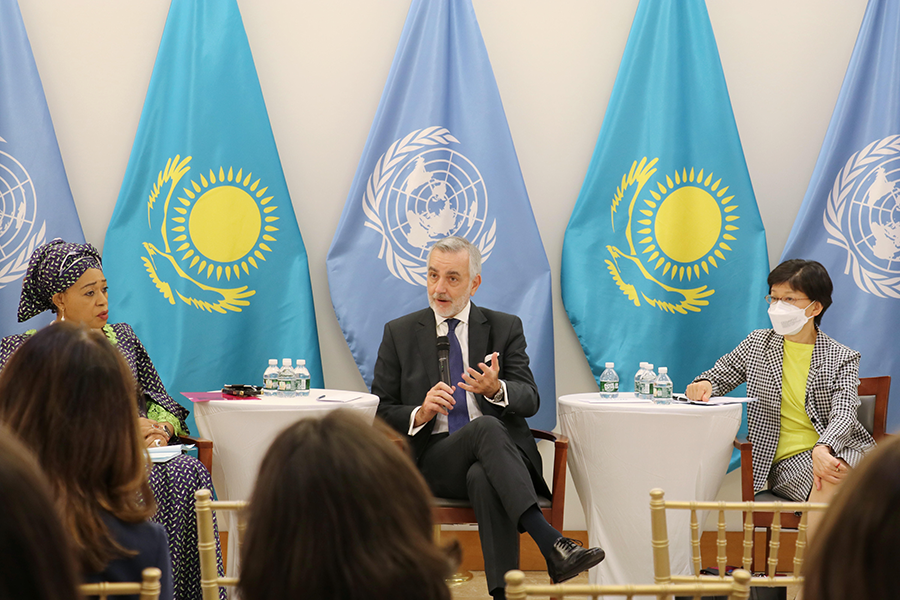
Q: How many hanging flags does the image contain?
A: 5